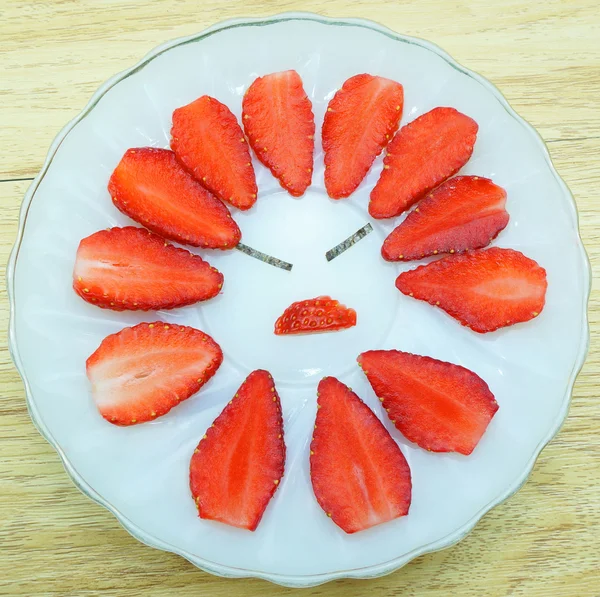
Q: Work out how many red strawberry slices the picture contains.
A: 13